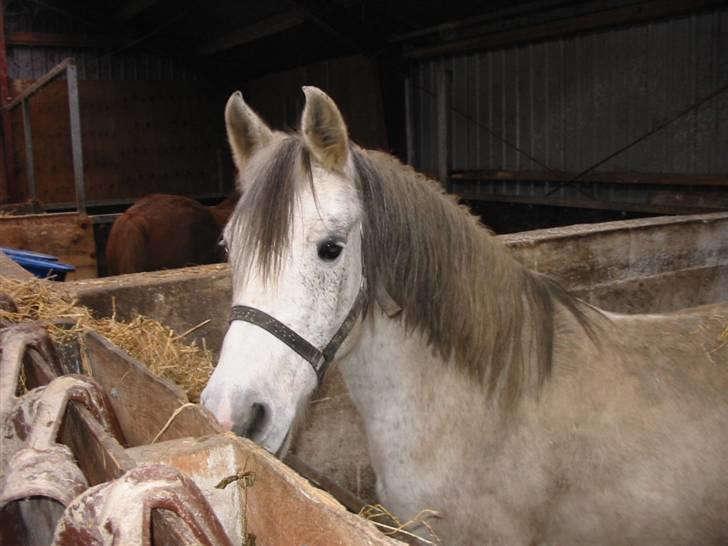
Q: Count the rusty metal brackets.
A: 3